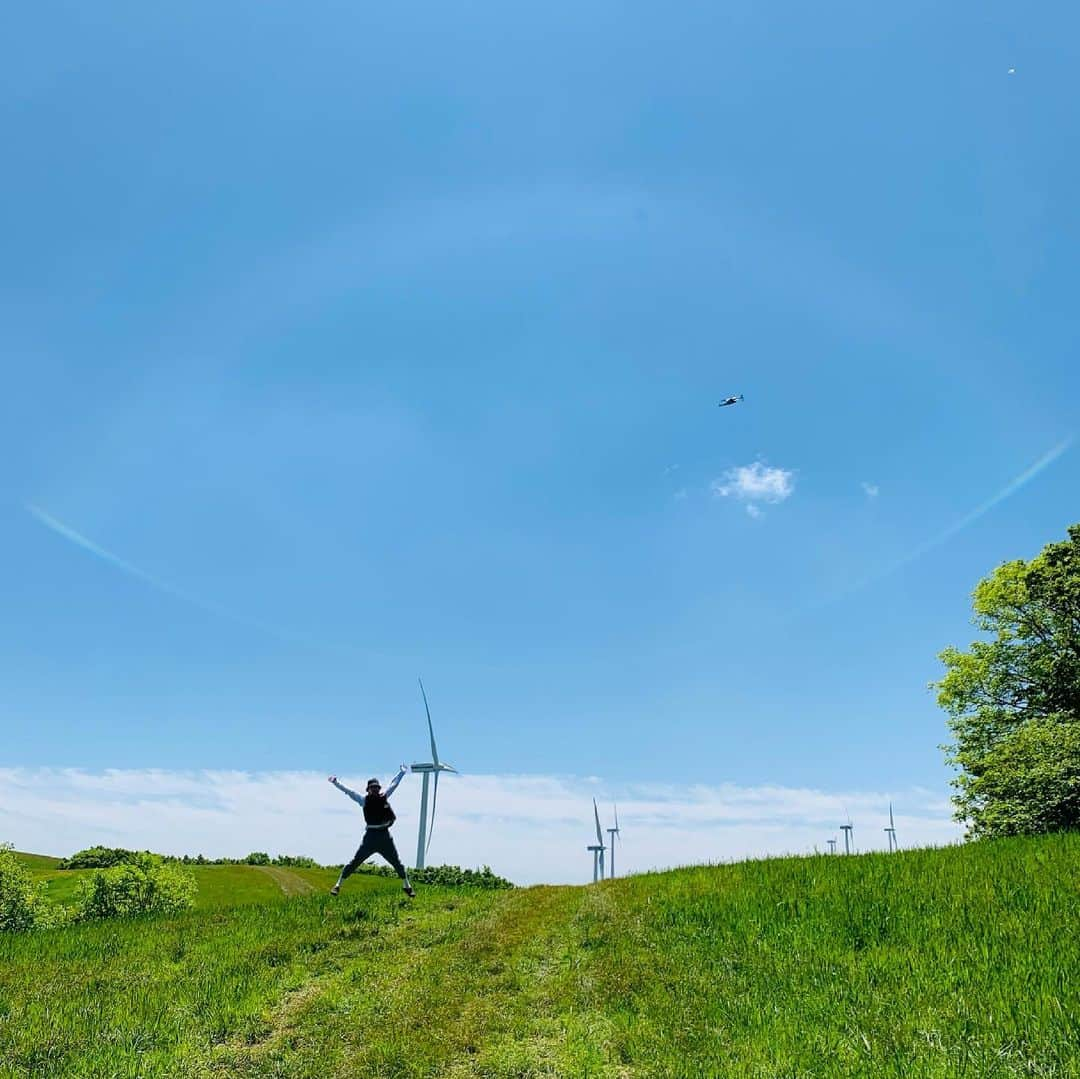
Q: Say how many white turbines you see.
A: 6